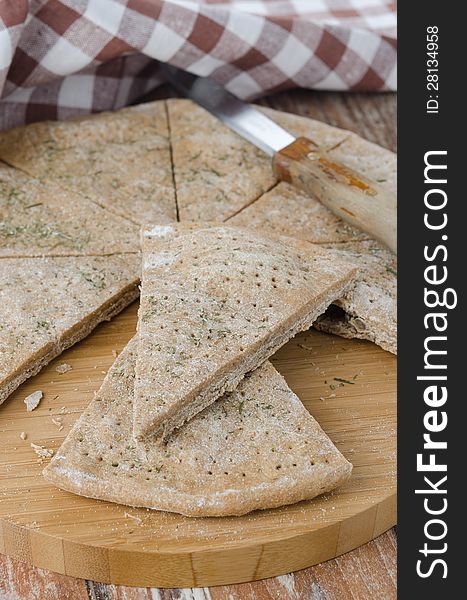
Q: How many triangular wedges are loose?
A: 2